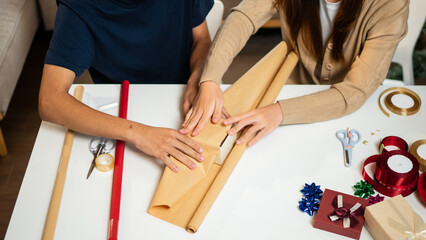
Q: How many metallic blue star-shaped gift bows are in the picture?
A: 2